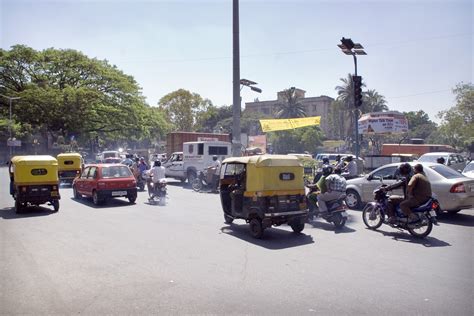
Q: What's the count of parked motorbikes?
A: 0